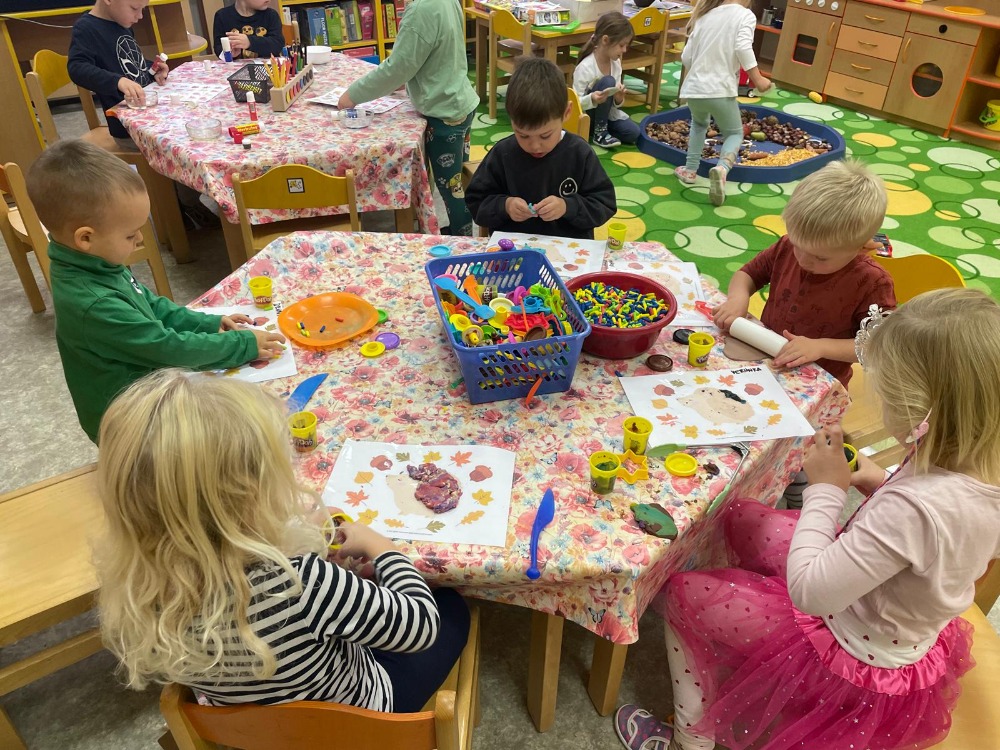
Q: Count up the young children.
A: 10